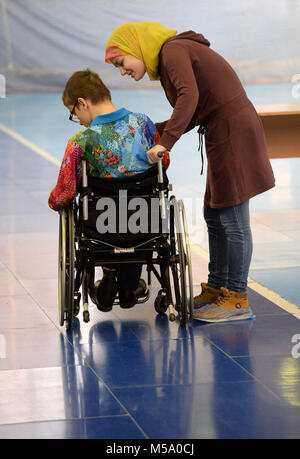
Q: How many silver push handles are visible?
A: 2